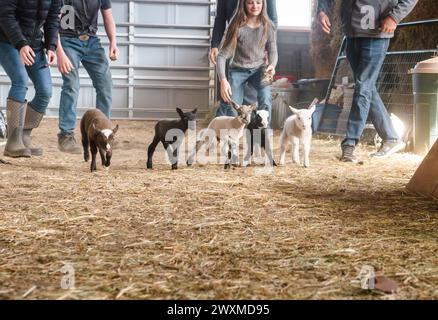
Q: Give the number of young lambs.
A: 5